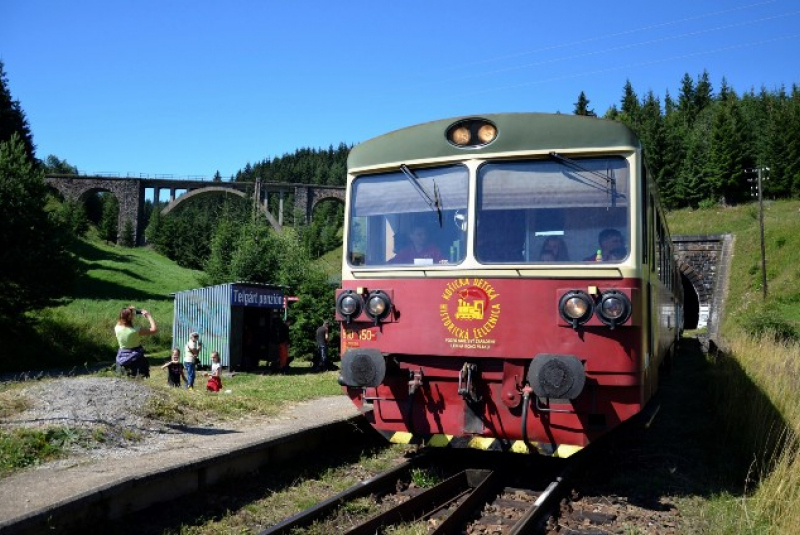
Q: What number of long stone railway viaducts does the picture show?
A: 1